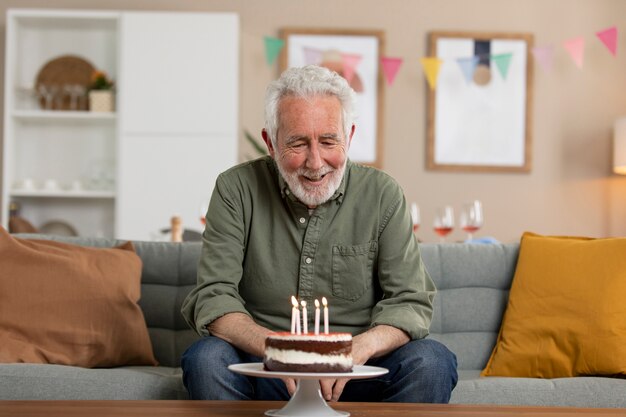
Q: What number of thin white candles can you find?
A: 5